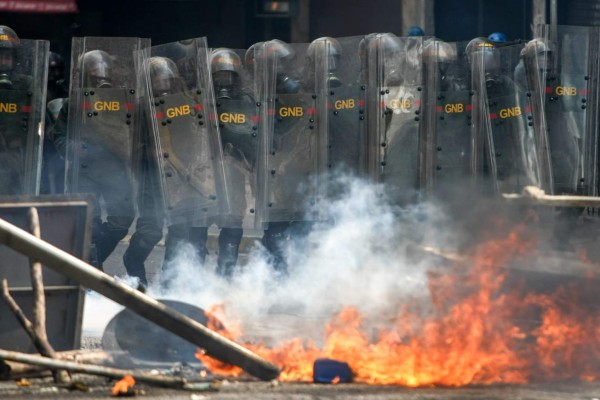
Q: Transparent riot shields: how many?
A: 10